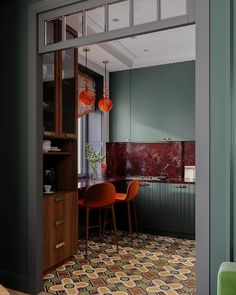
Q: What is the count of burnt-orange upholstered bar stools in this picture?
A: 2